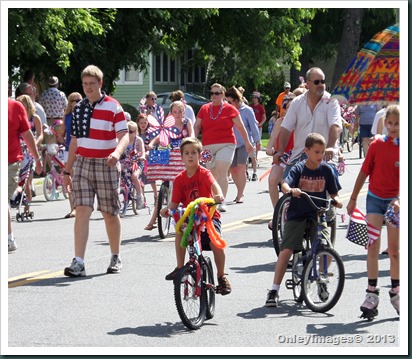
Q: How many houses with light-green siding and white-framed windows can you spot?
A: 1